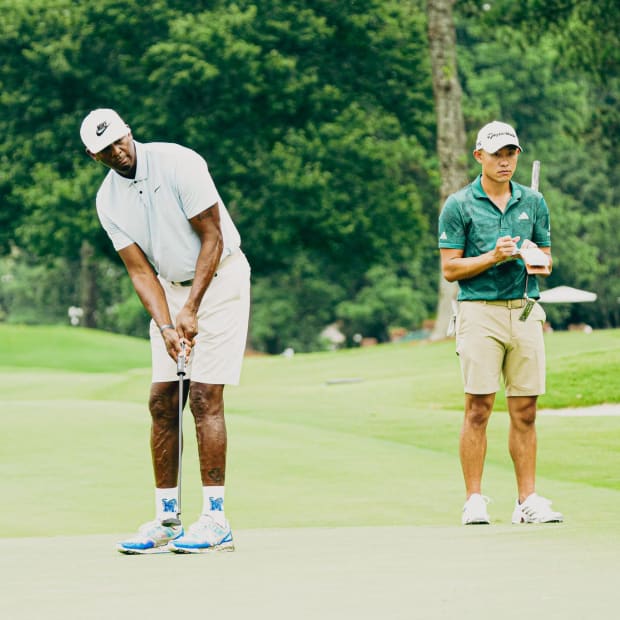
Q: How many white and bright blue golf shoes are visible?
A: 2